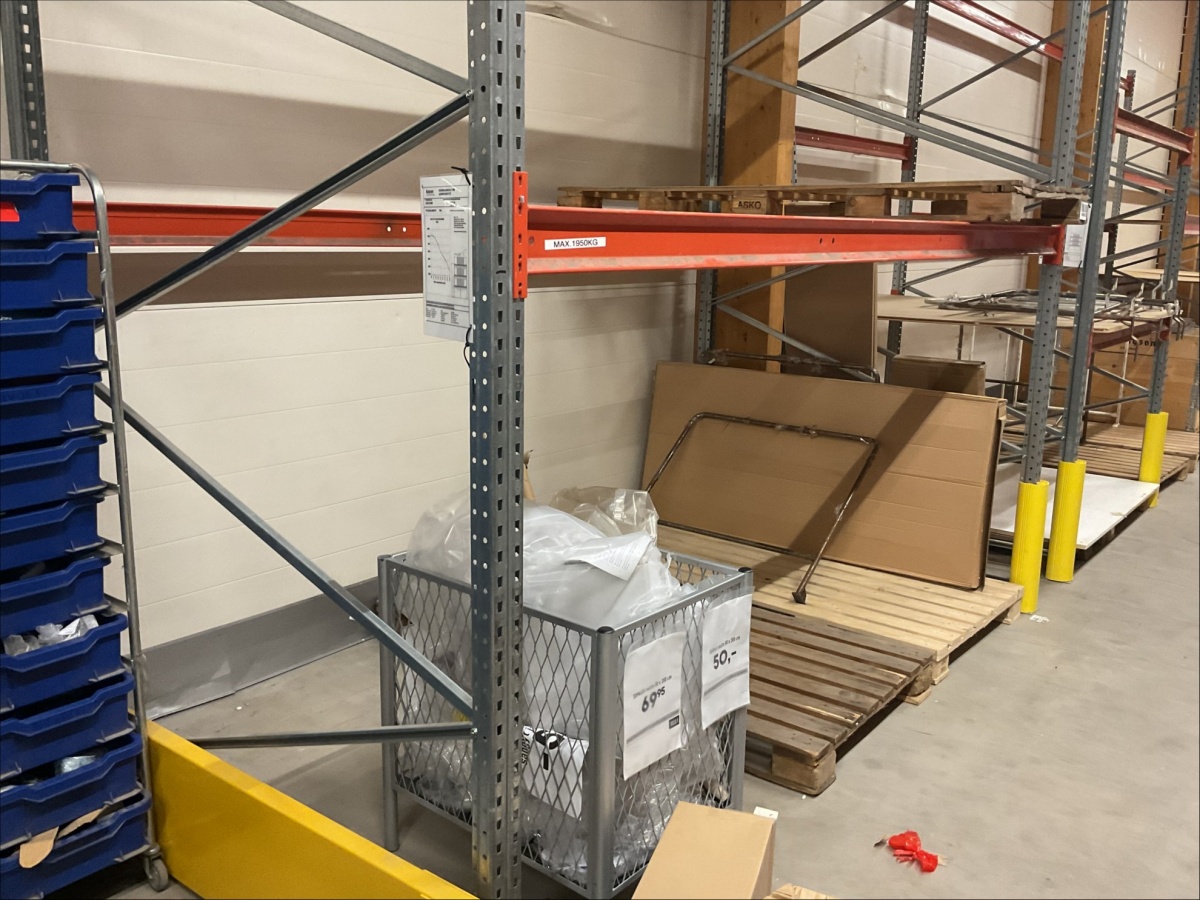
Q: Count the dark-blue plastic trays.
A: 11